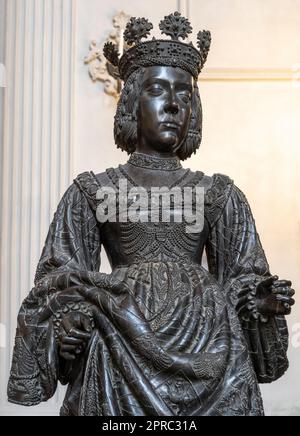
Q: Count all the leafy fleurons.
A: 4